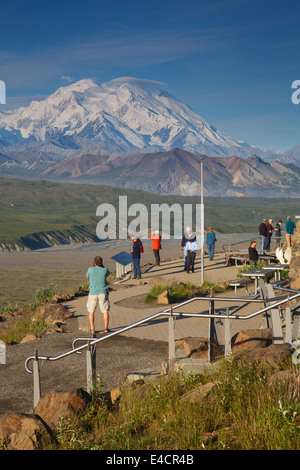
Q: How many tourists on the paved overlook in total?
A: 11